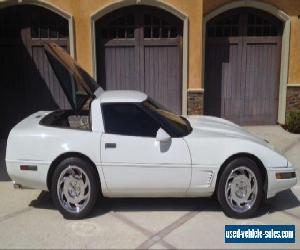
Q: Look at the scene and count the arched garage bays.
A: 3